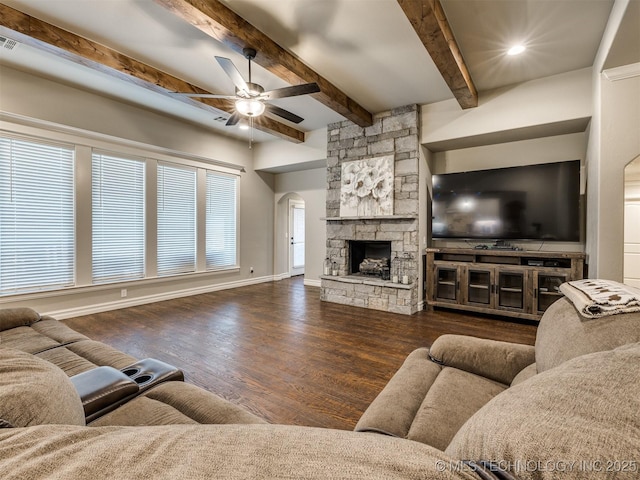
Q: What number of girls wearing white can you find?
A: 0